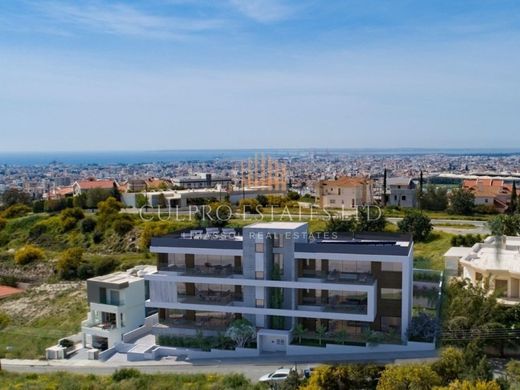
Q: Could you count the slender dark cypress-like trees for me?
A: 3